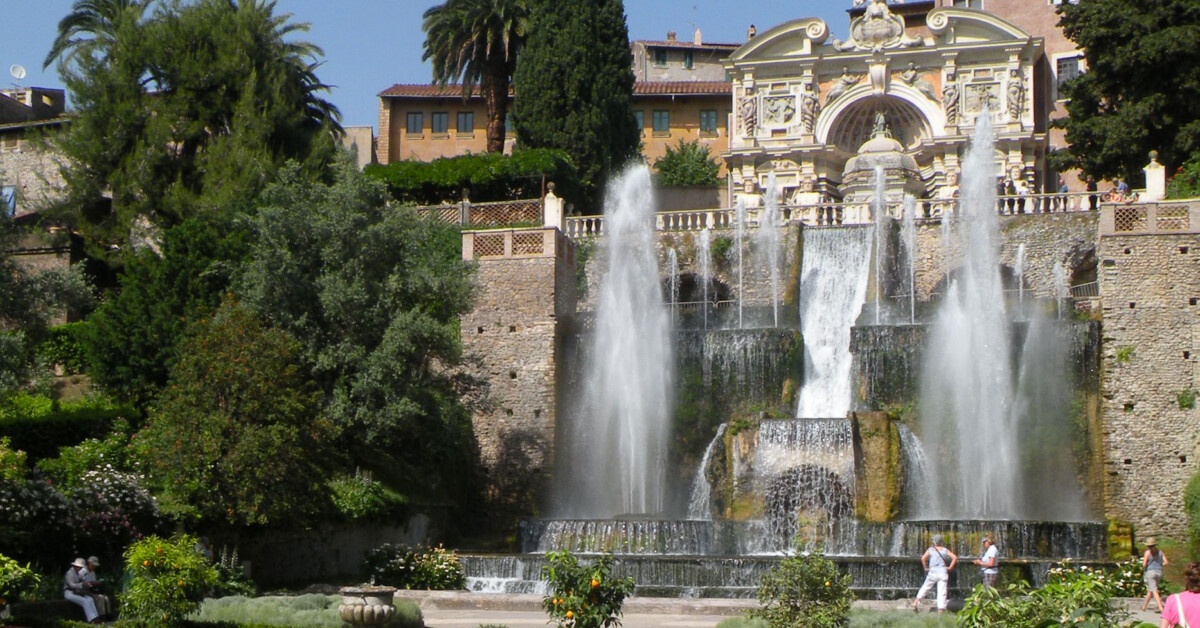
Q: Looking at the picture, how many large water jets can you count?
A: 2